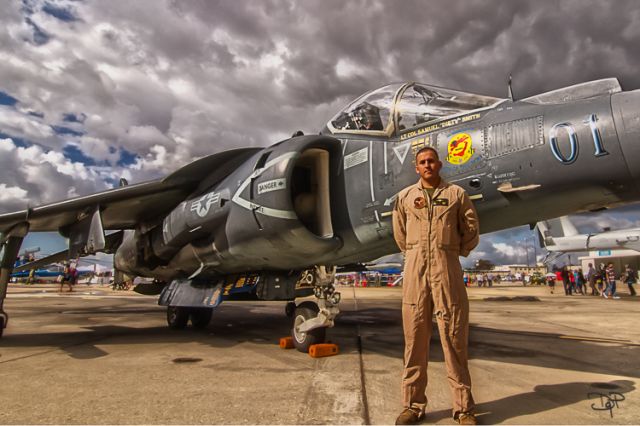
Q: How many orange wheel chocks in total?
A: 2